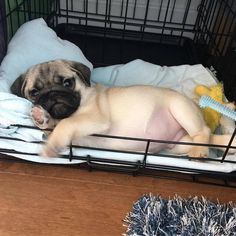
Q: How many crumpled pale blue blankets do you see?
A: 1